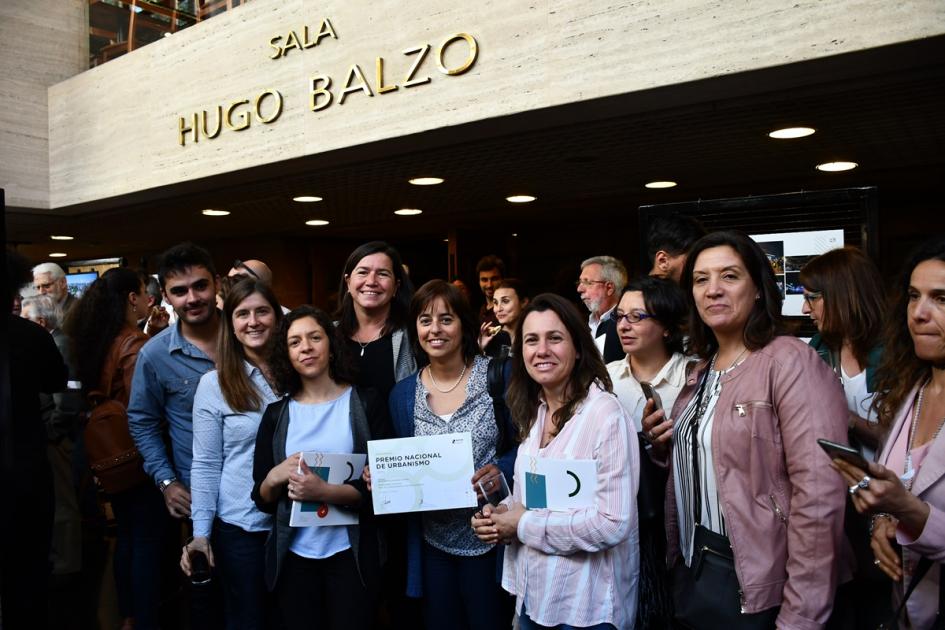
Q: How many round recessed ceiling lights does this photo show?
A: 11